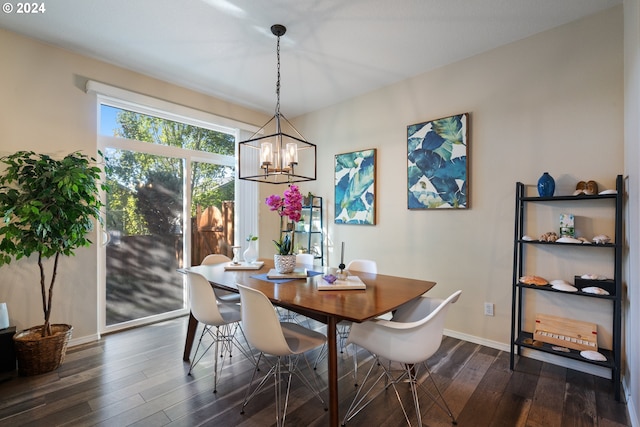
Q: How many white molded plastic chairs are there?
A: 6